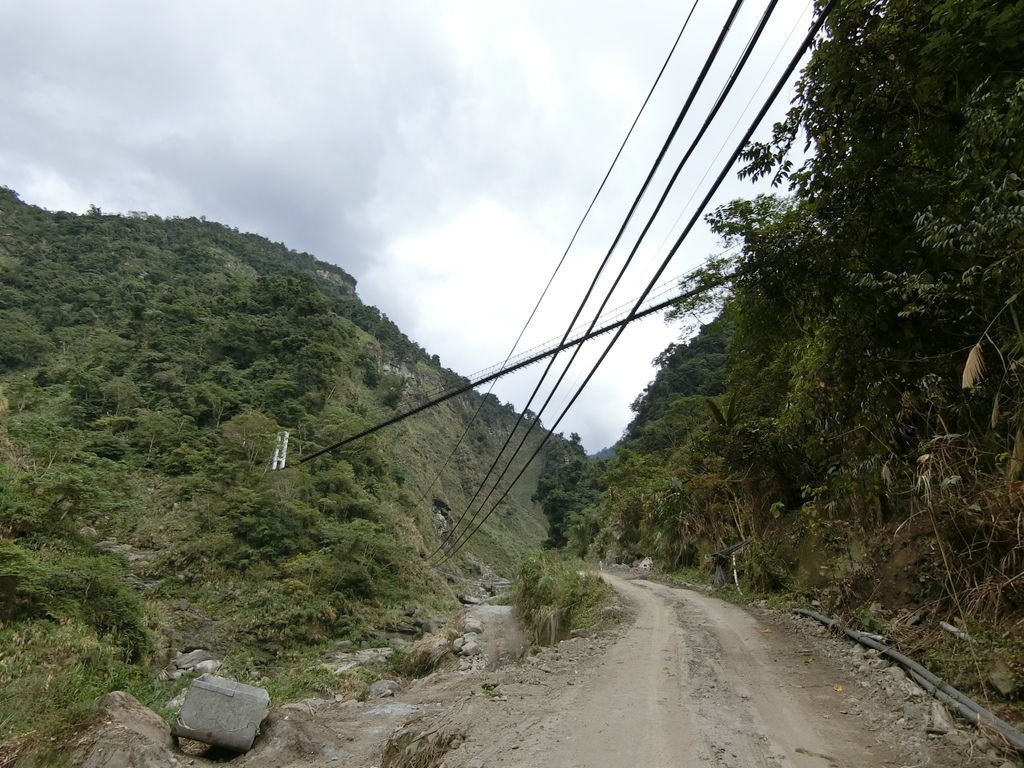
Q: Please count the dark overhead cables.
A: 4